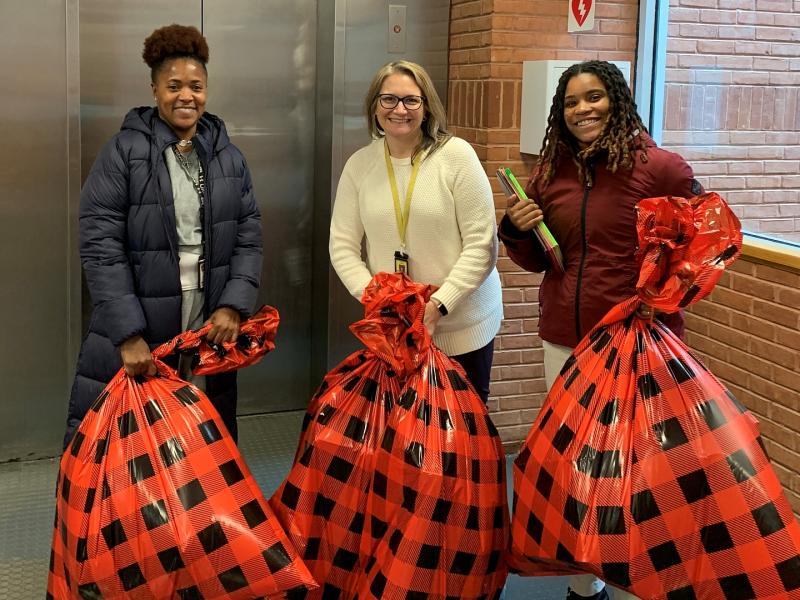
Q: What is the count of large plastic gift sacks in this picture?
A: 3